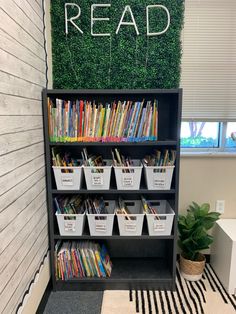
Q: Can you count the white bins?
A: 8